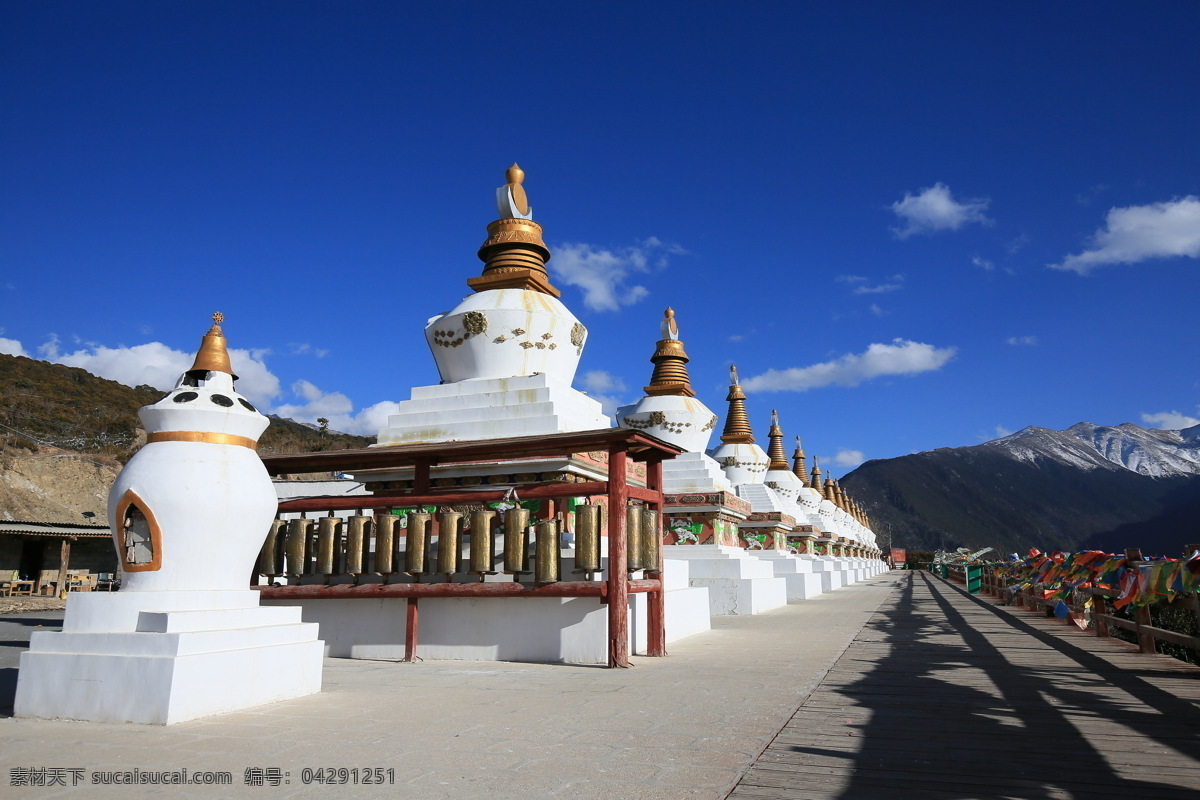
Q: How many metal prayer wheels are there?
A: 13